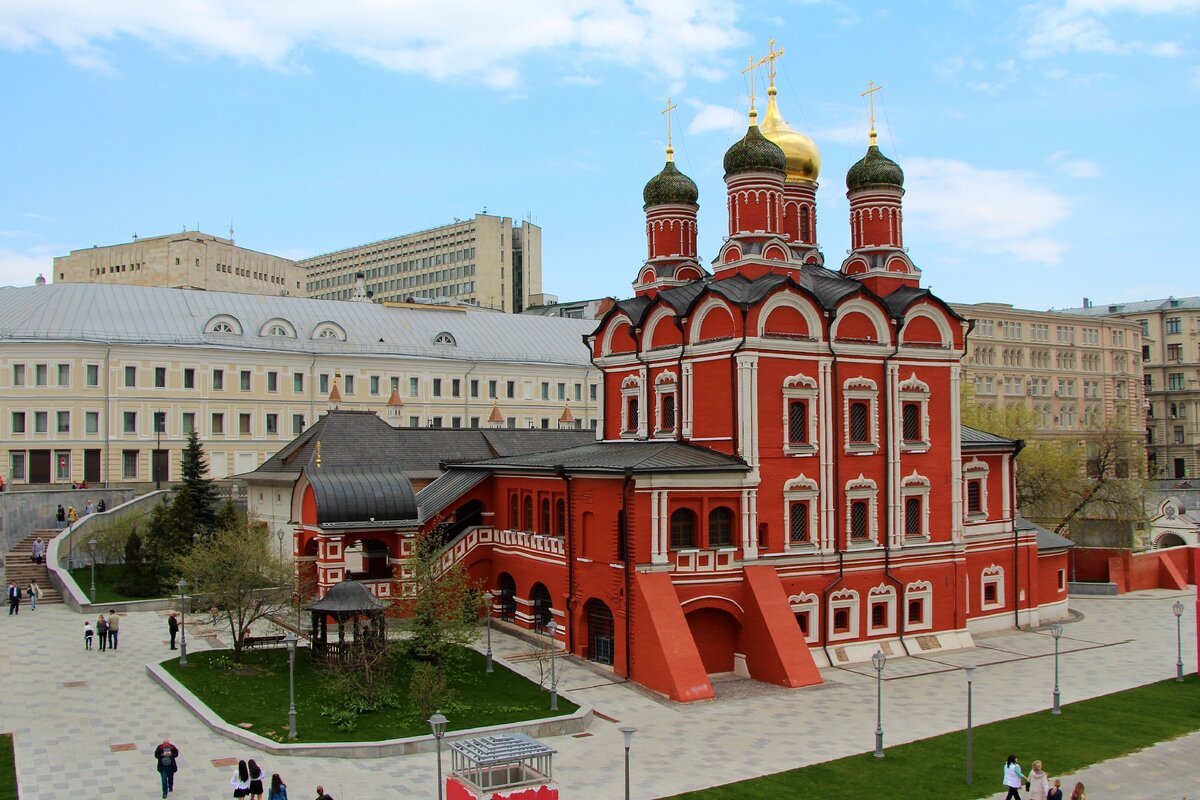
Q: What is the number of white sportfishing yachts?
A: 0